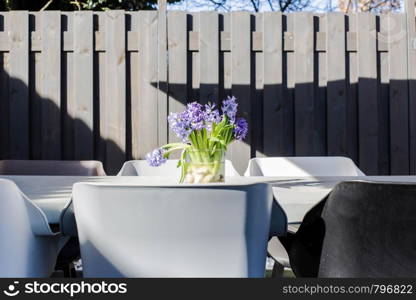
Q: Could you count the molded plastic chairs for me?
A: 6